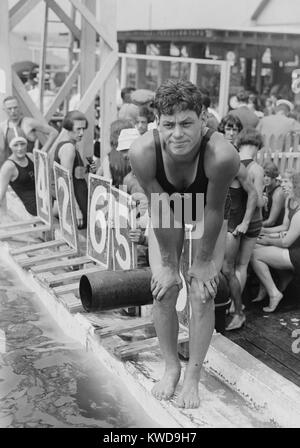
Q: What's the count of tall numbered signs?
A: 4